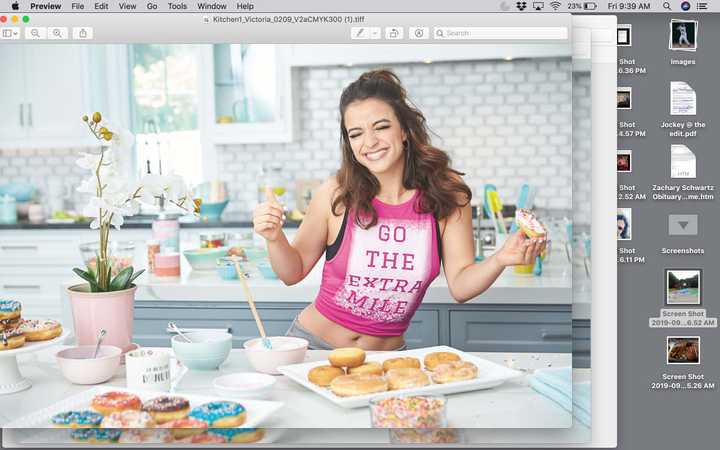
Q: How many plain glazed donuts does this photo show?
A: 8